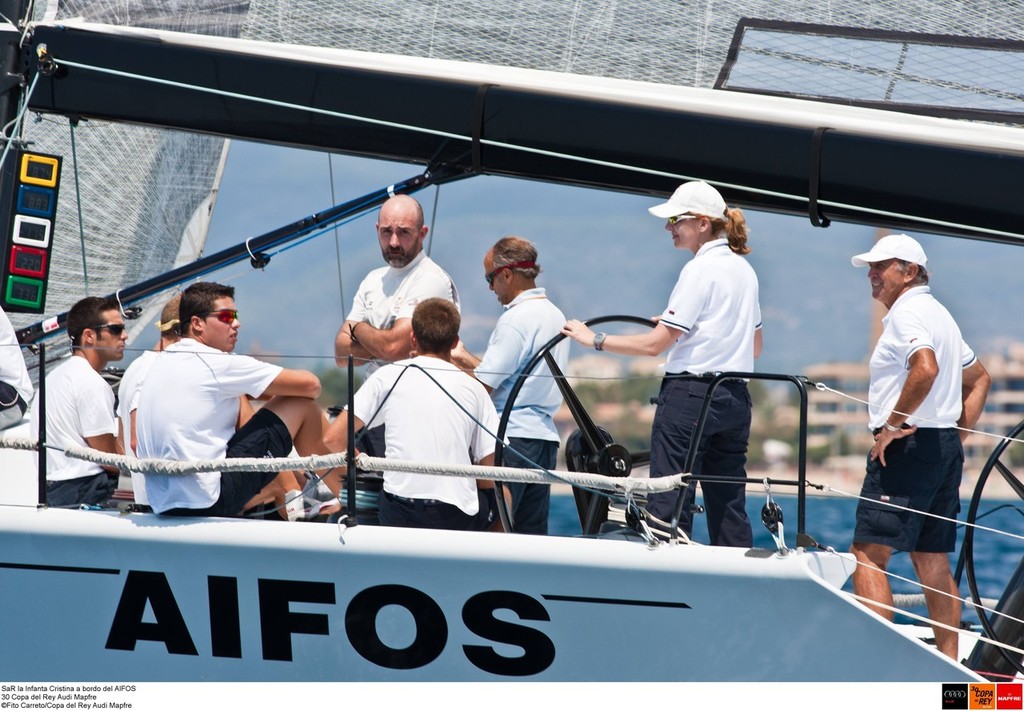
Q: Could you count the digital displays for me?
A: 5